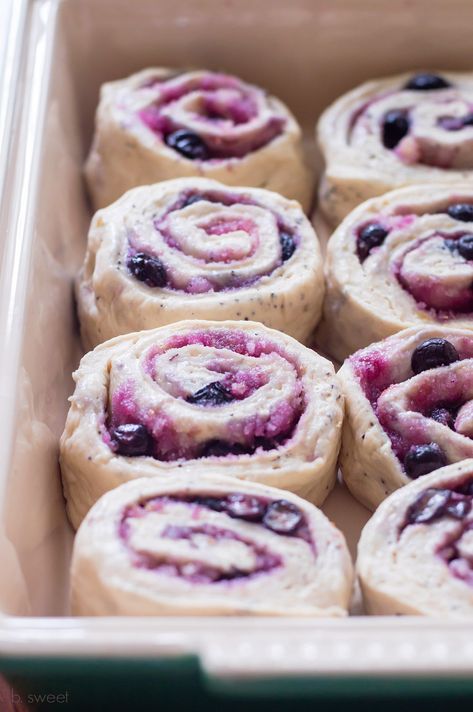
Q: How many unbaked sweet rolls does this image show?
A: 8